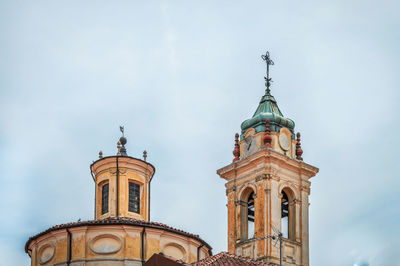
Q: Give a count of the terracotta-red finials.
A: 3